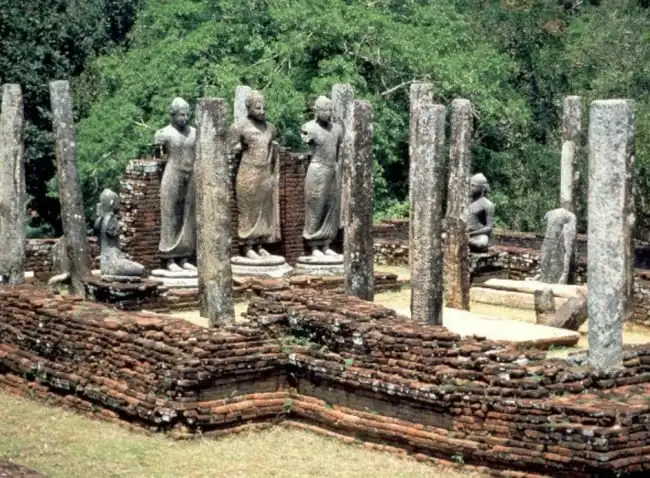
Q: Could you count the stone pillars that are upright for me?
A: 11